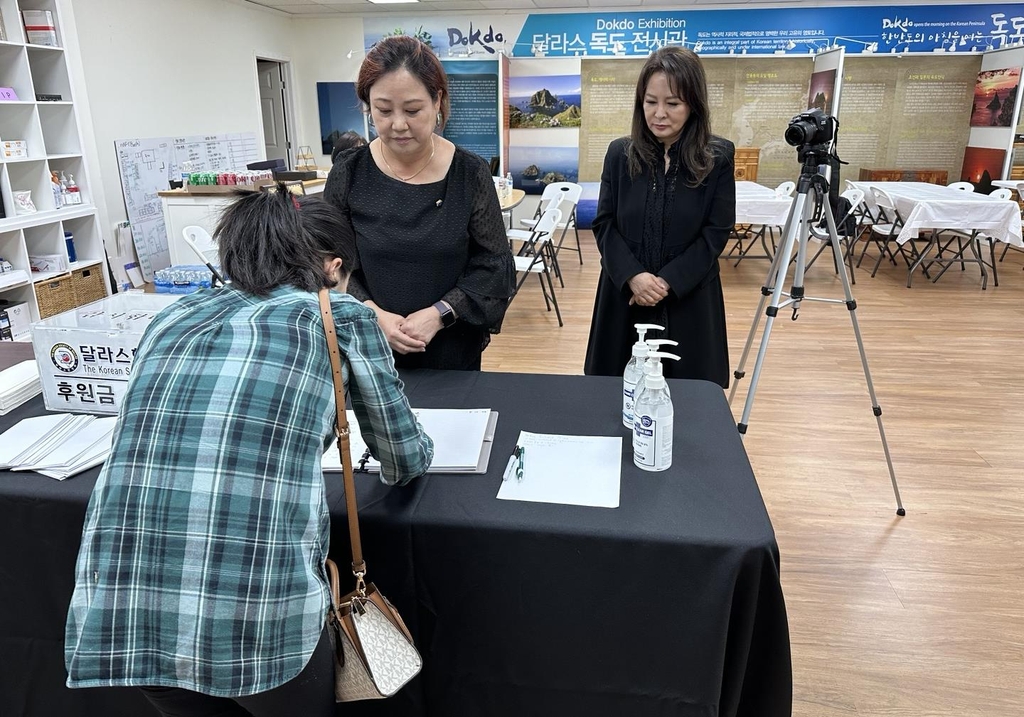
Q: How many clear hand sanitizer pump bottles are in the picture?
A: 3